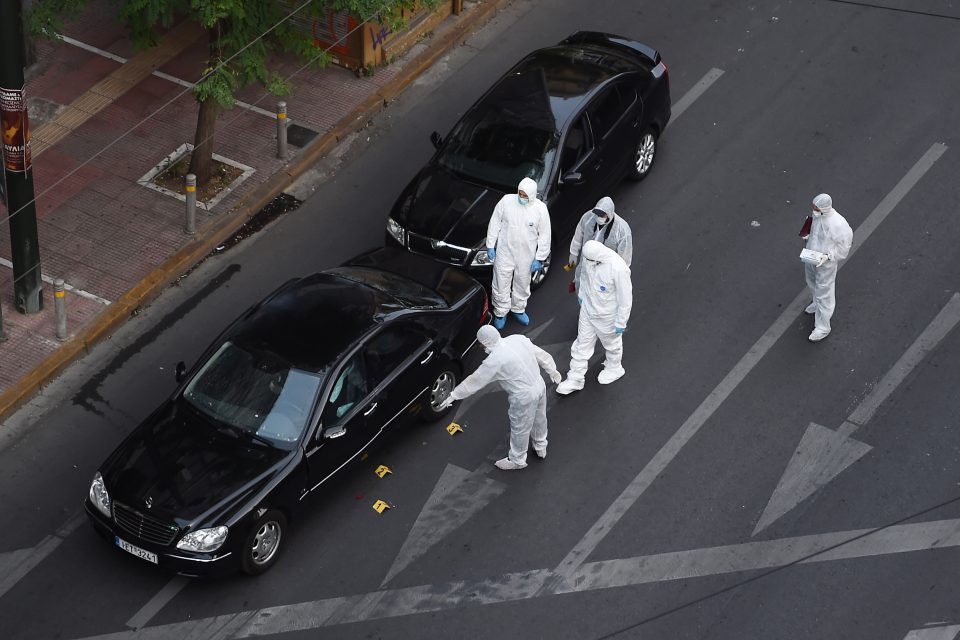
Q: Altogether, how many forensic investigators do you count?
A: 5